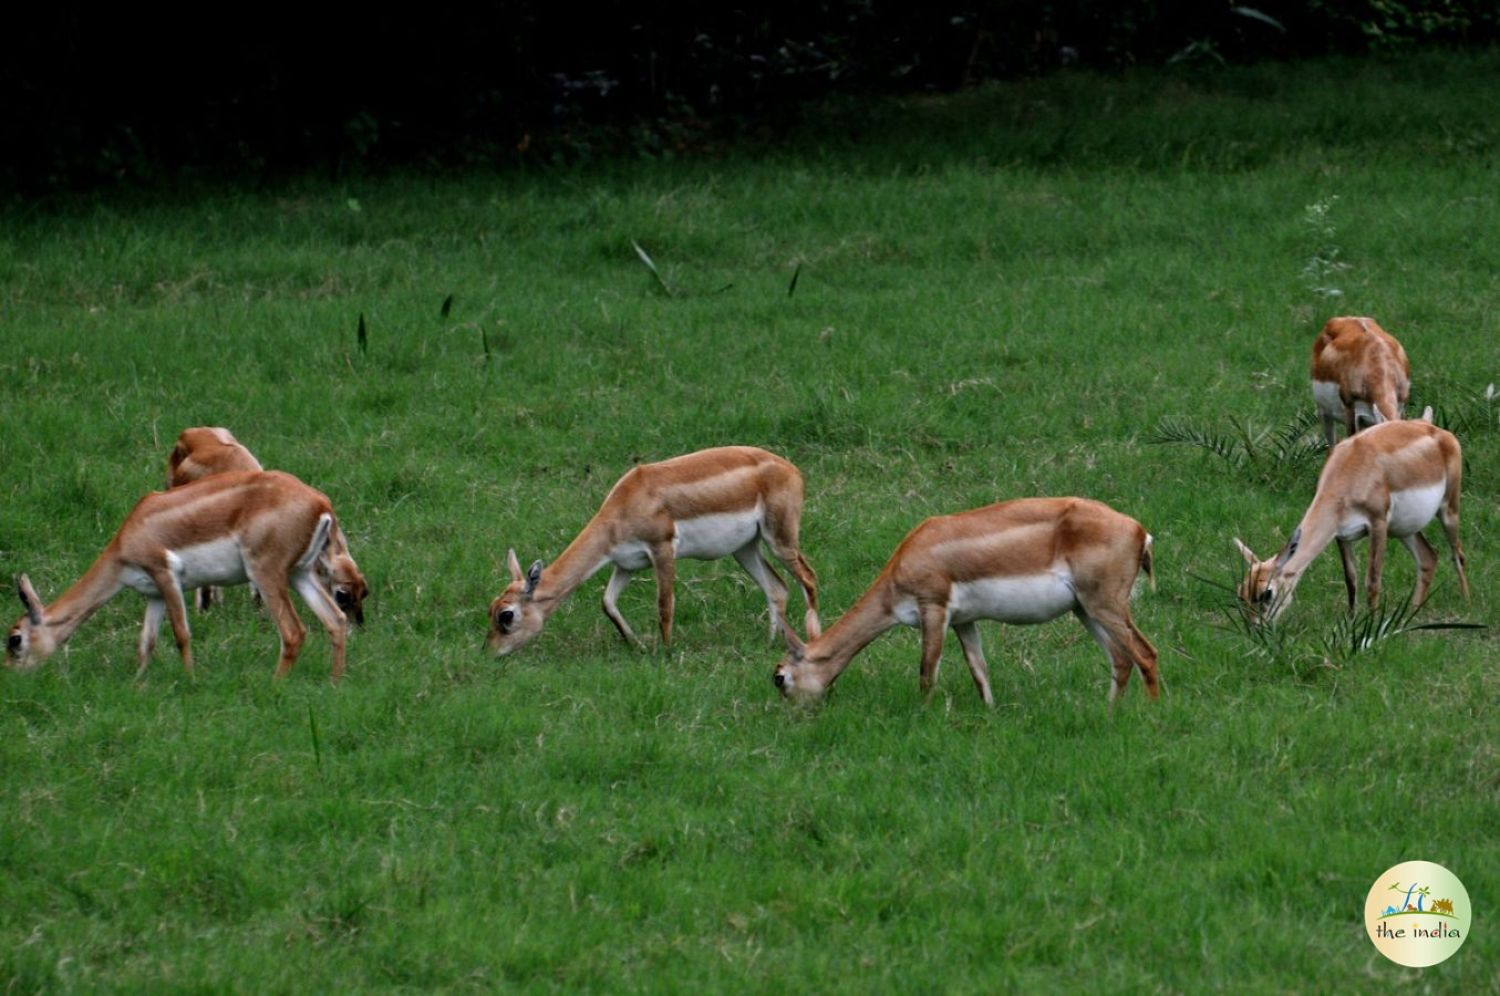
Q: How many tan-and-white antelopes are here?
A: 6